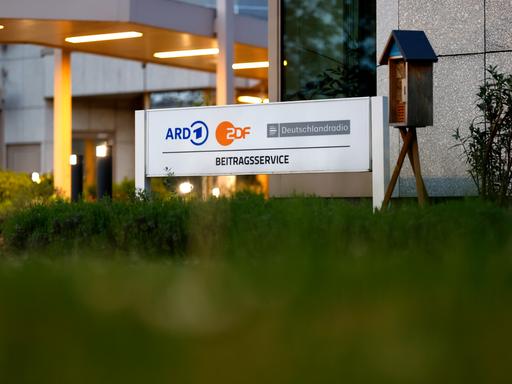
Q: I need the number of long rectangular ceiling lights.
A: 3